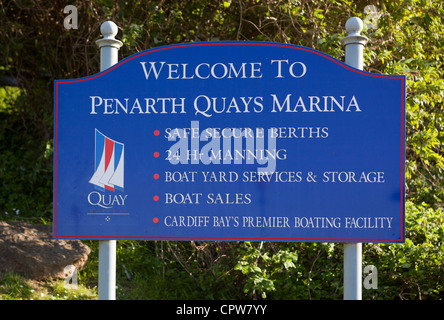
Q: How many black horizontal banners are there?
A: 1